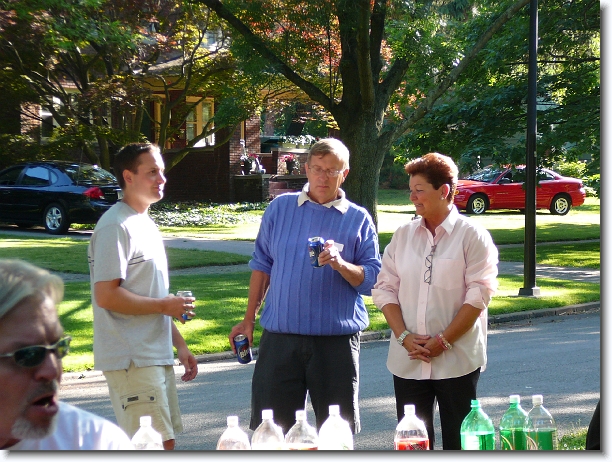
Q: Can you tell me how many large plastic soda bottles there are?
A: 9